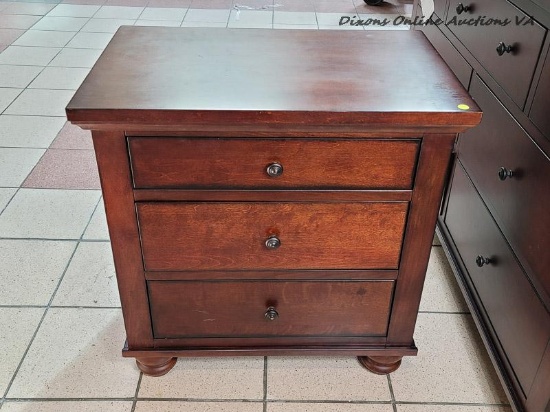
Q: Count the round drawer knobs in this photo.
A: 7